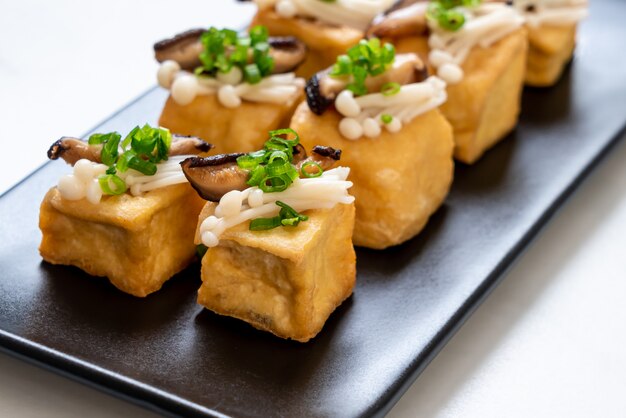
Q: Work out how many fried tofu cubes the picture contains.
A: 7